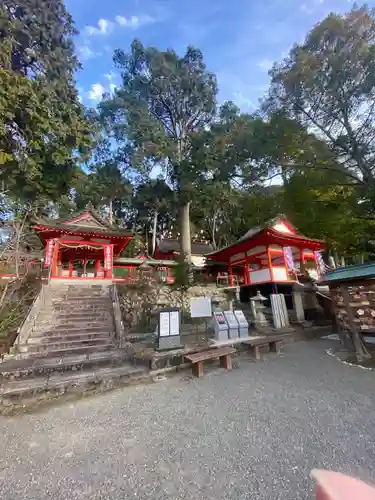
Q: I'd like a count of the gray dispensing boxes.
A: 3